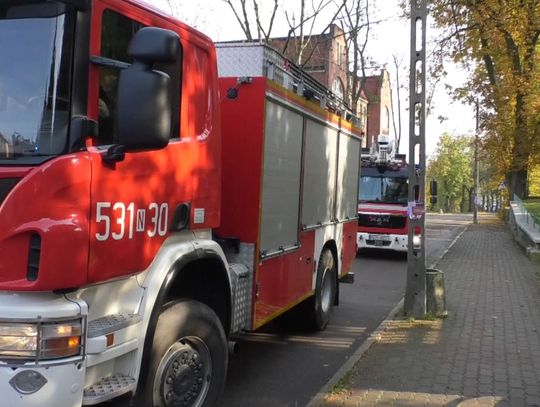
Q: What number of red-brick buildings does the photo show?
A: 2